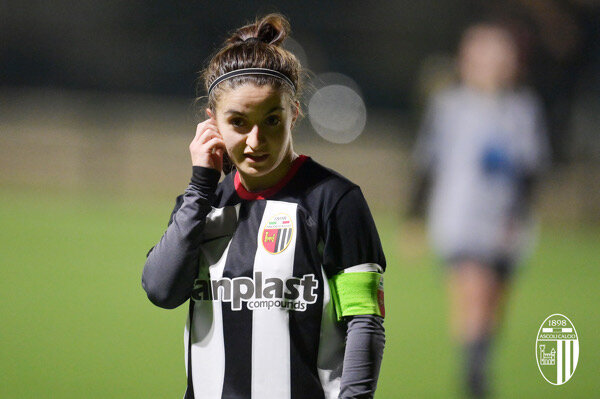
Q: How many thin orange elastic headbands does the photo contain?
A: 0